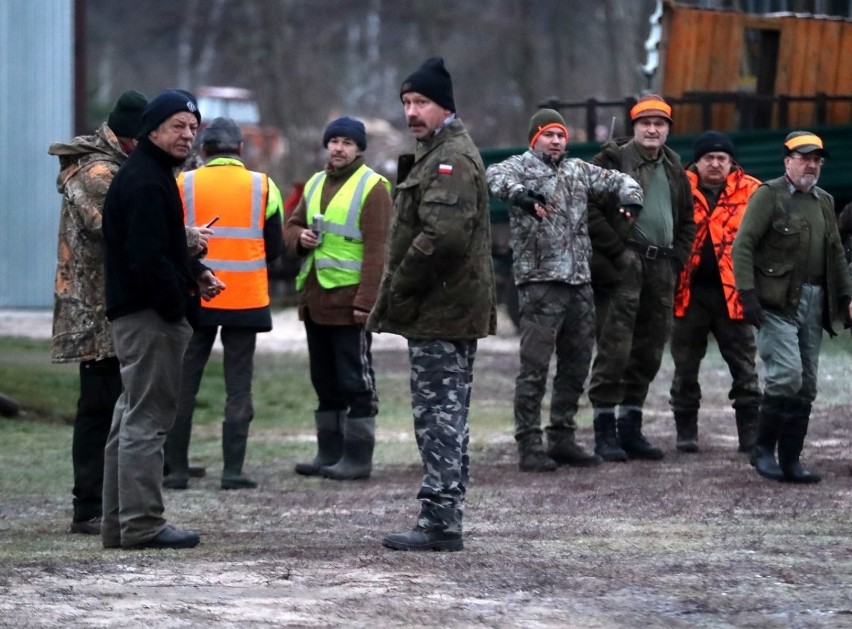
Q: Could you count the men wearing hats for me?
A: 9